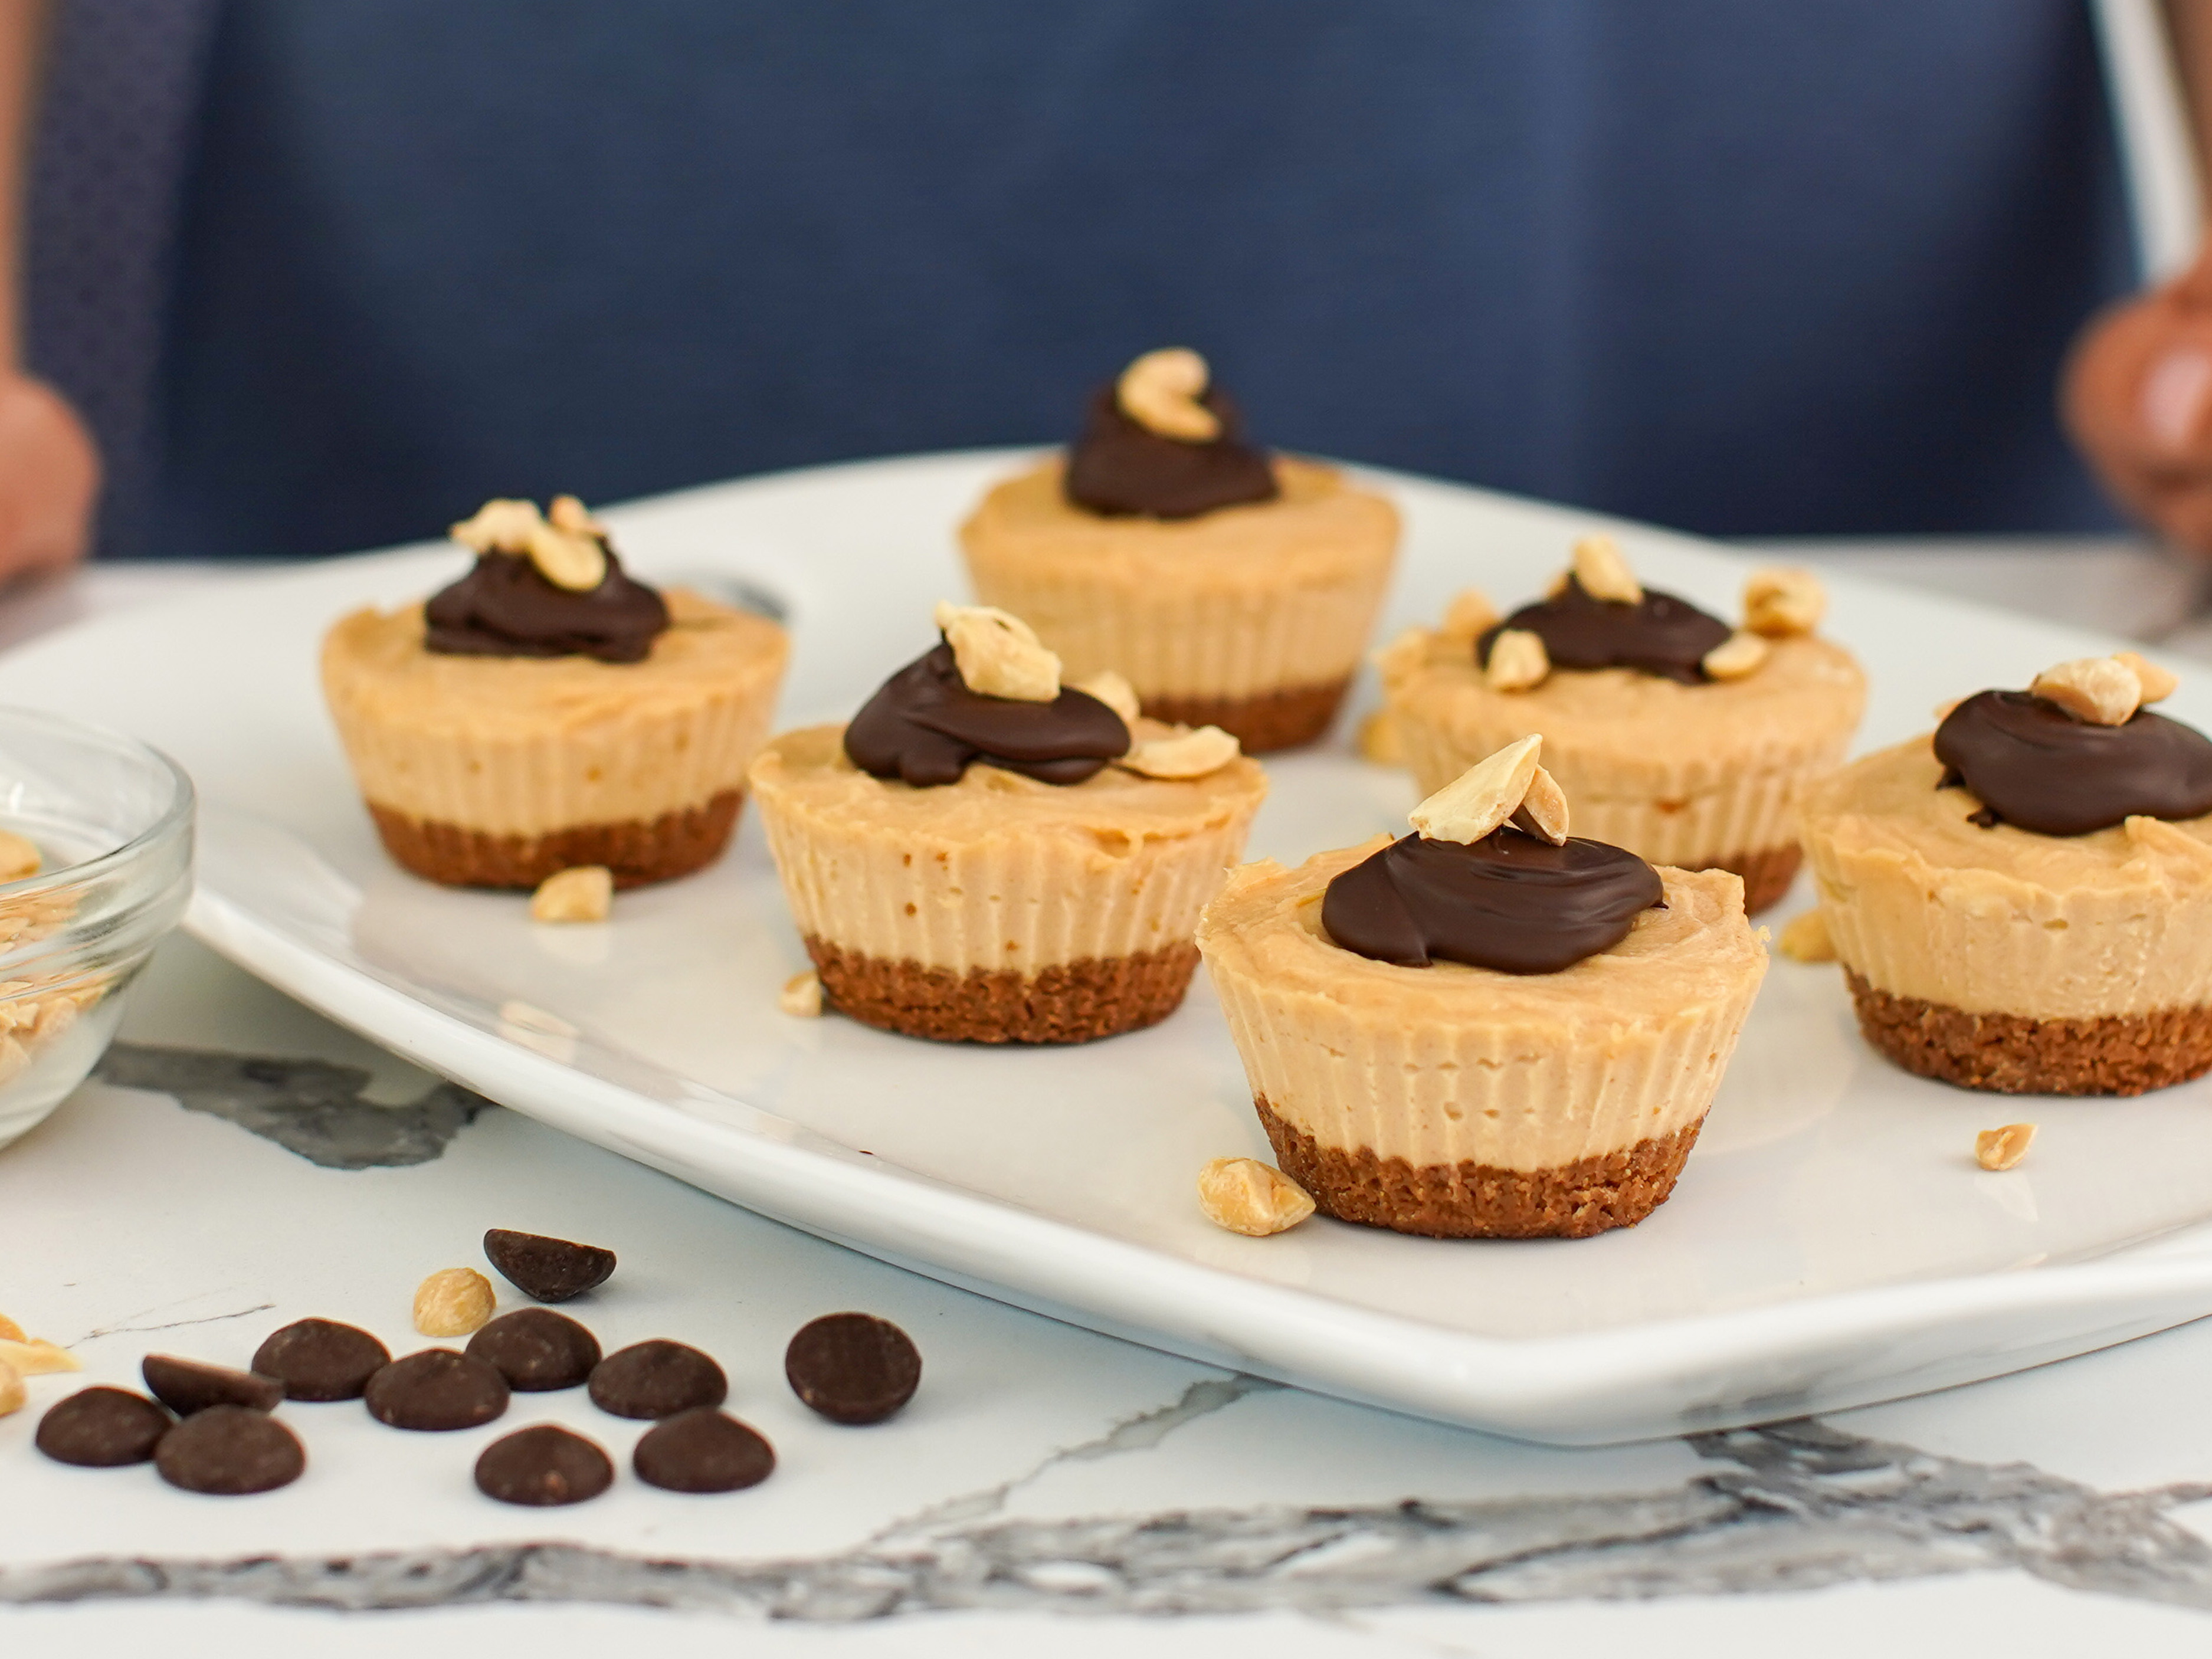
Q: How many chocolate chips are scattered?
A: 11